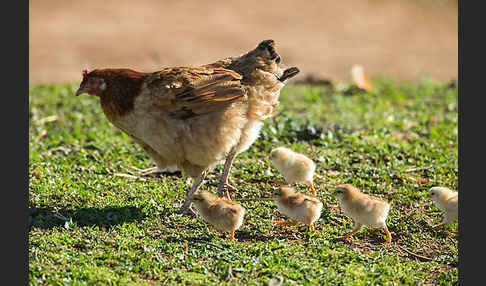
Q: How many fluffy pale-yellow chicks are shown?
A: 5